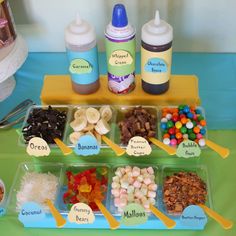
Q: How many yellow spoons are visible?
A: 8